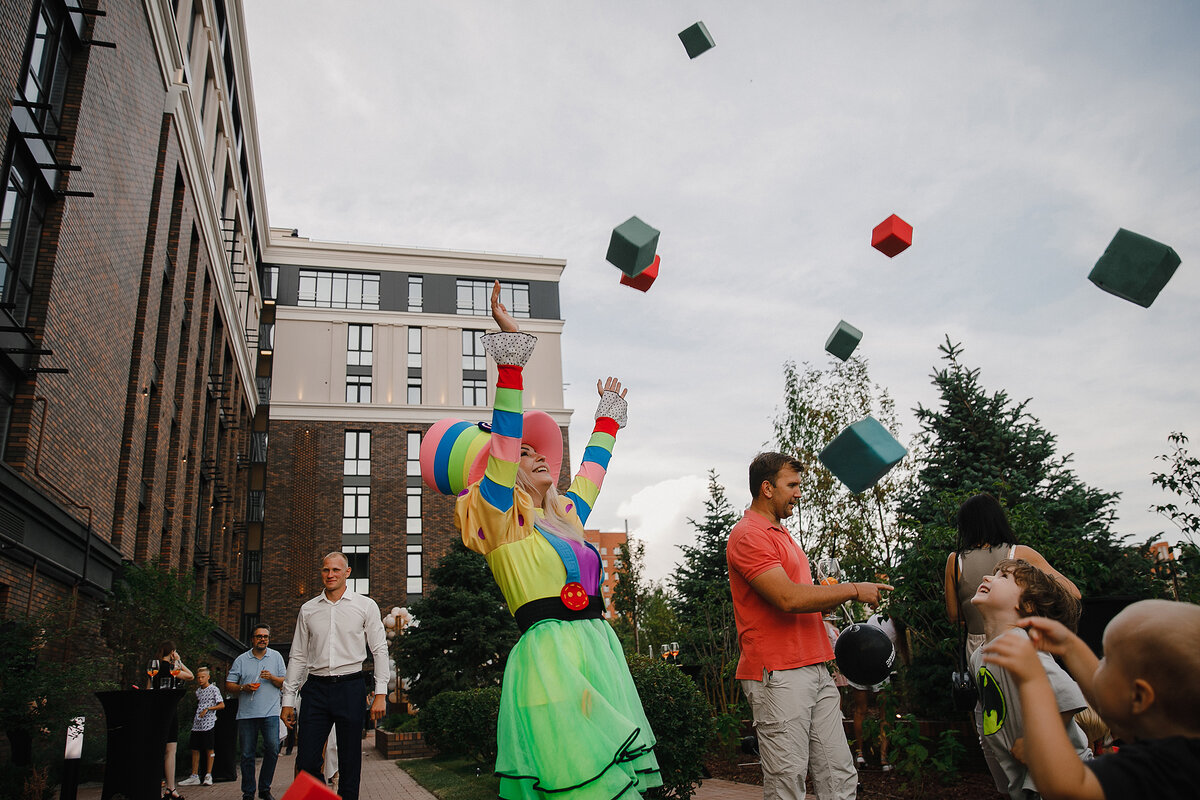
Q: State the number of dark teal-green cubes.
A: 5